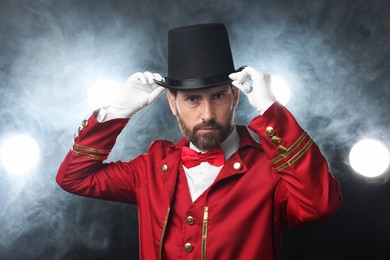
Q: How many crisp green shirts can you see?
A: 0